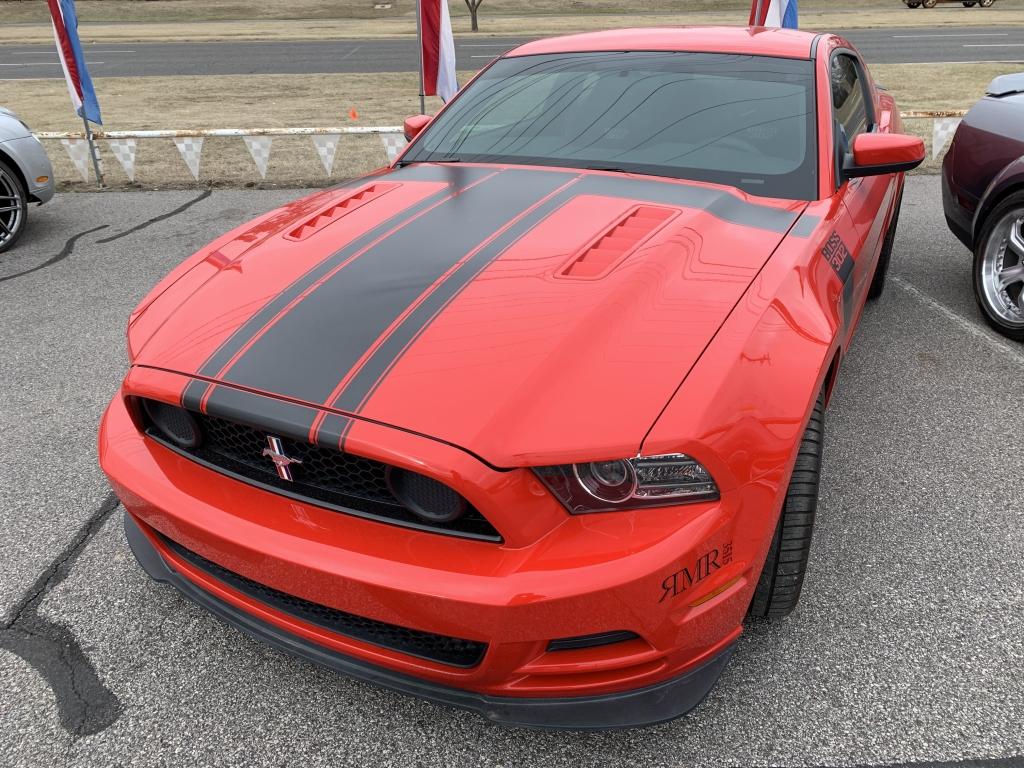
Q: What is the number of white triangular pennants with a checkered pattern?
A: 7